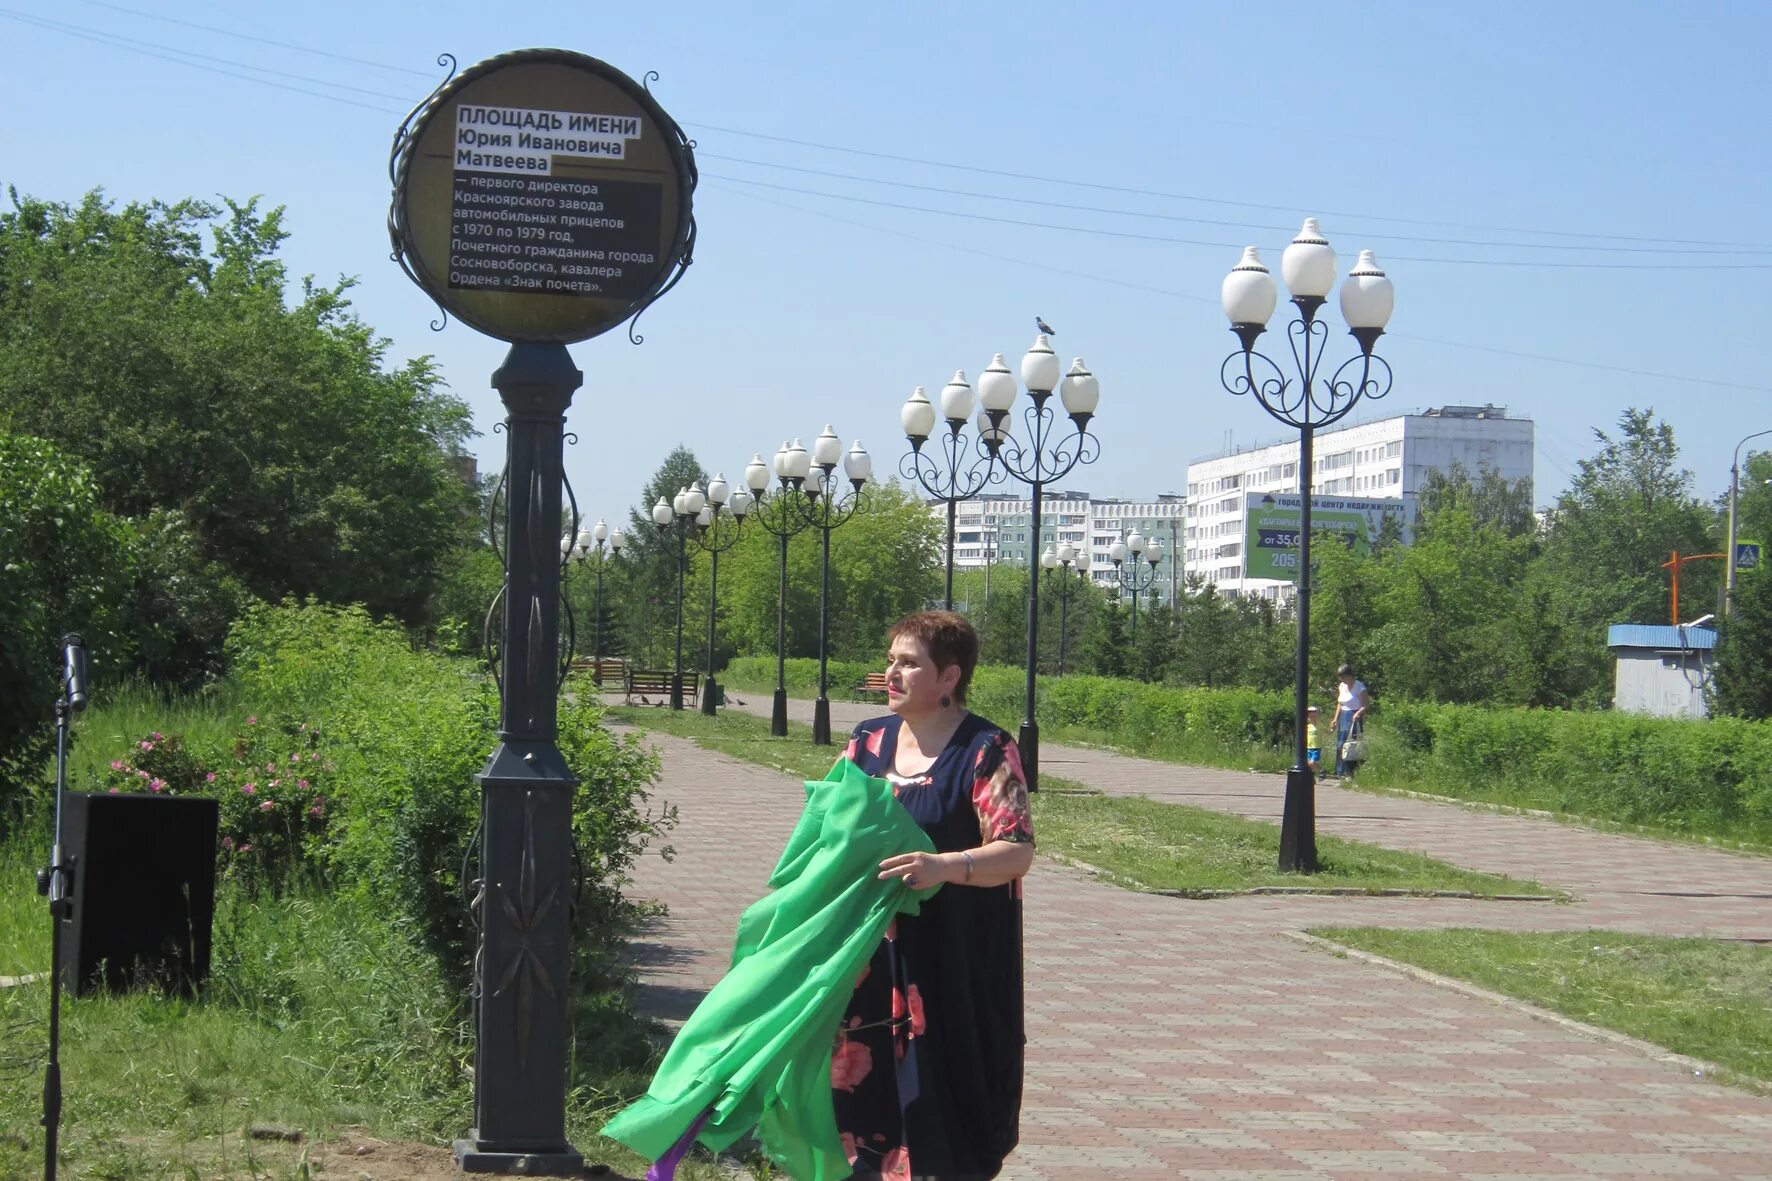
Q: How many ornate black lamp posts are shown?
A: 11